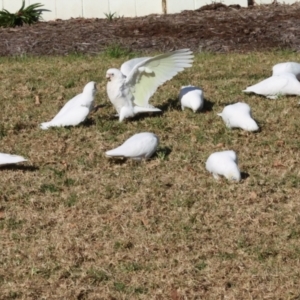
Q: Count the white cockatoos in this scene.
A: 9